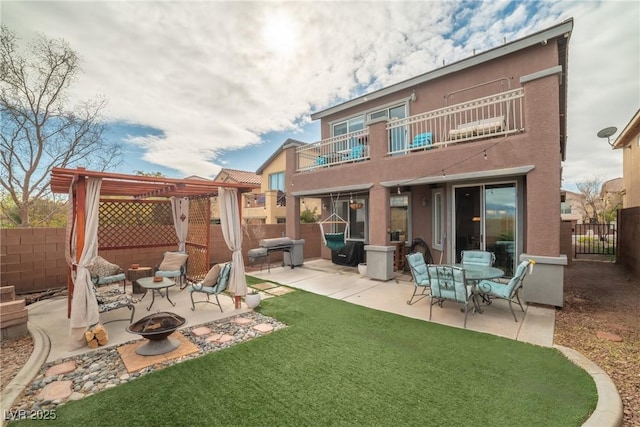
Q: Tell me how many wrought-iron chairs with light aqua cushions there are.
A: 7